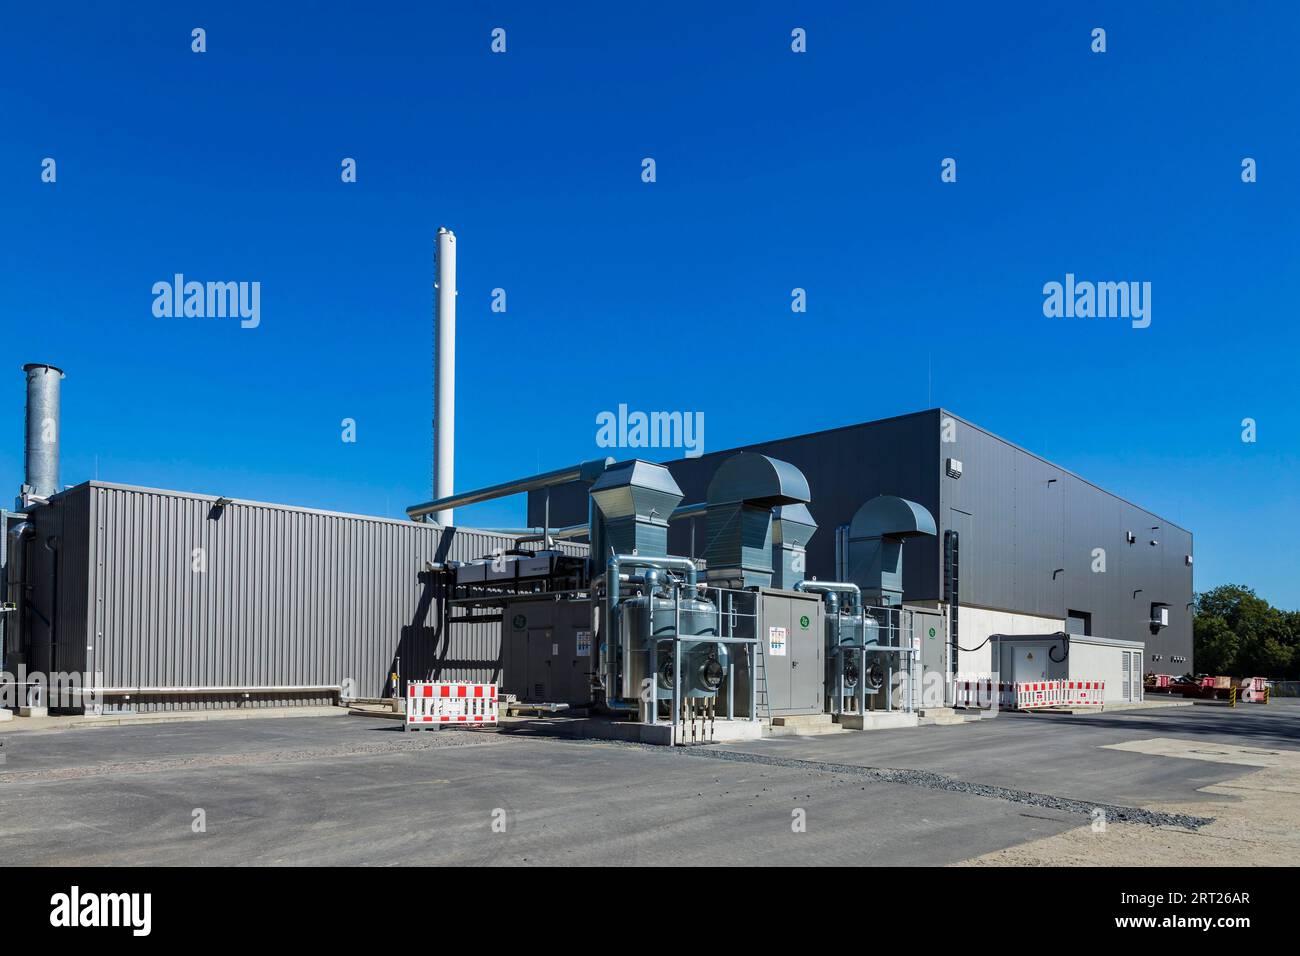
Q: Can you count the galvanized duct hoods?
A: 4